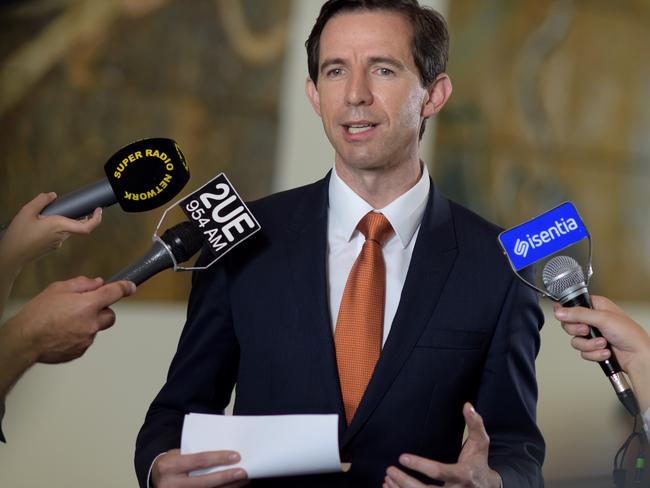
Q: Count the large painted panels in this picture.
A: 2